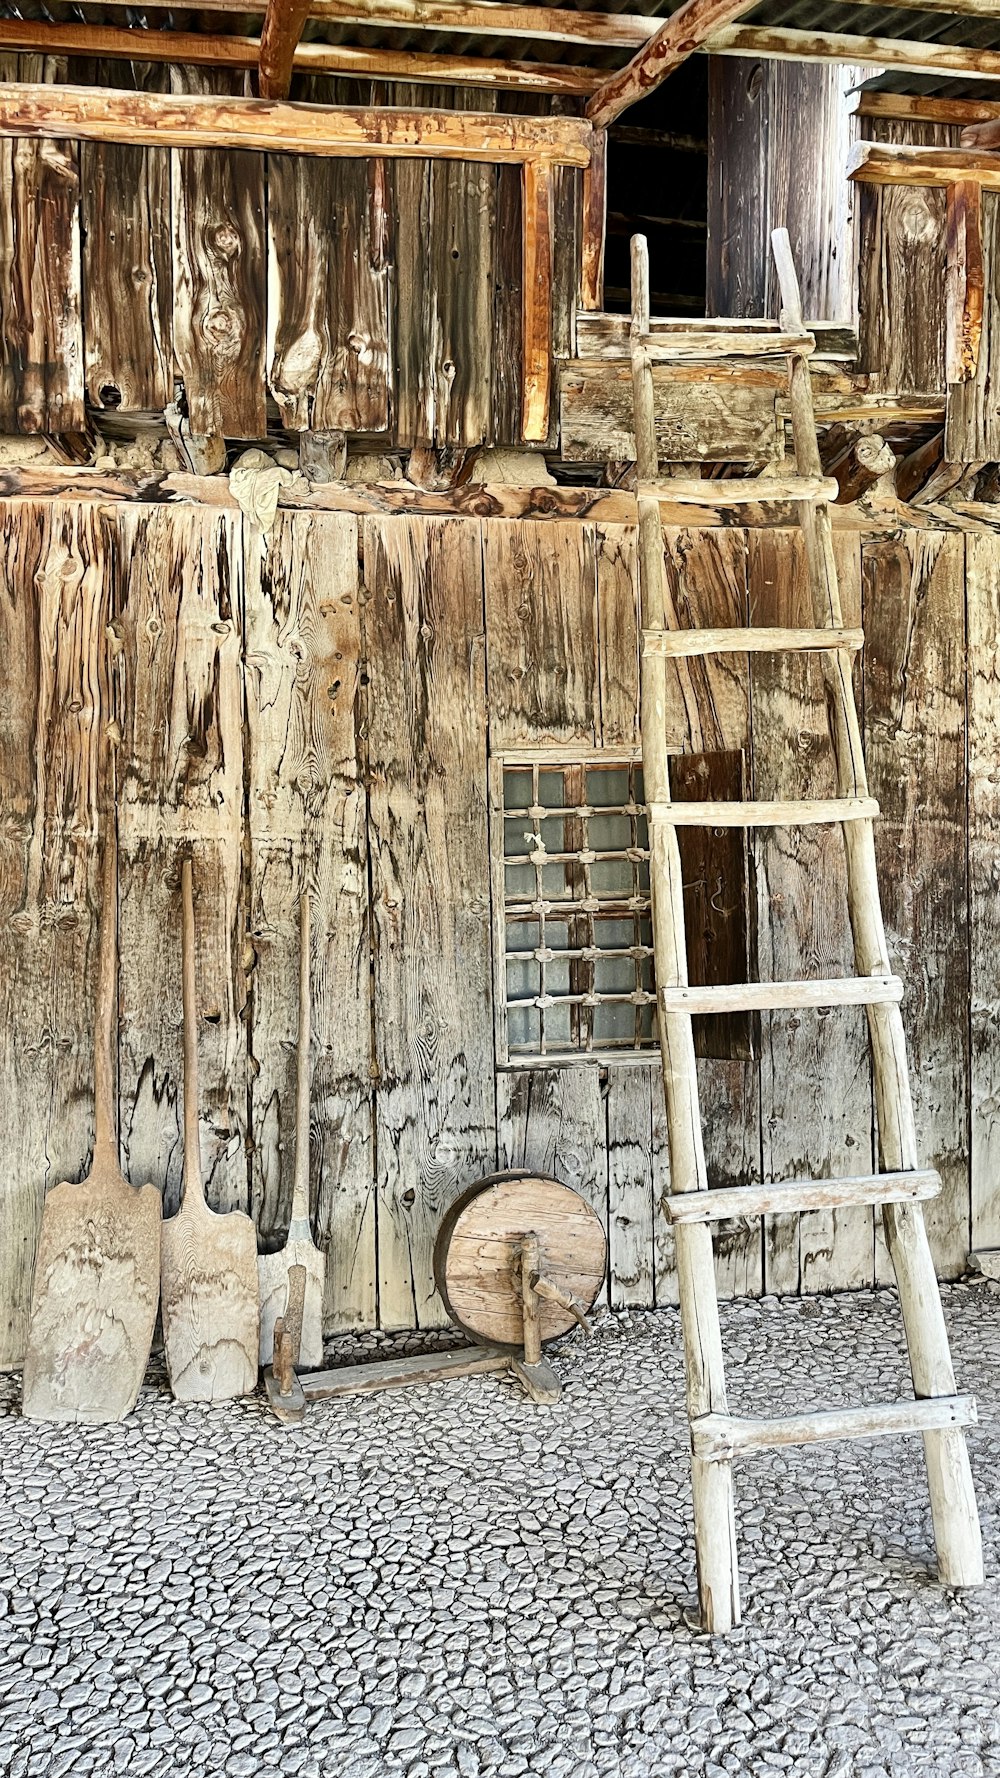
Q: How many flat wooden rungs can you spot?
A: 7